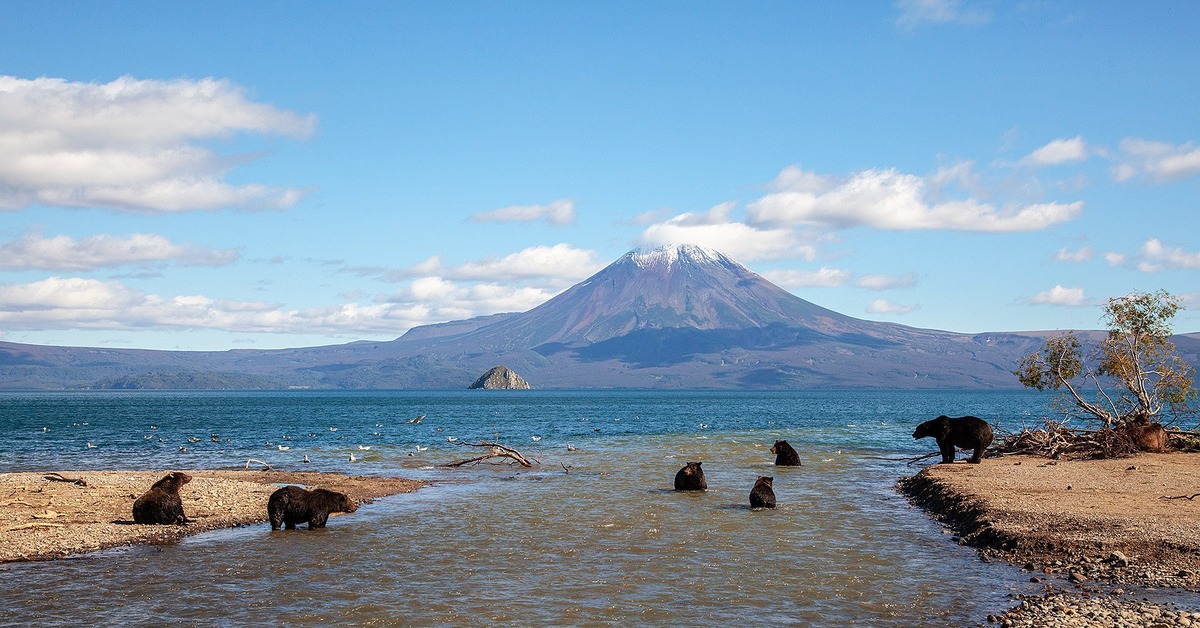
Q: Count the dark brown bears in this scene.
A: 6